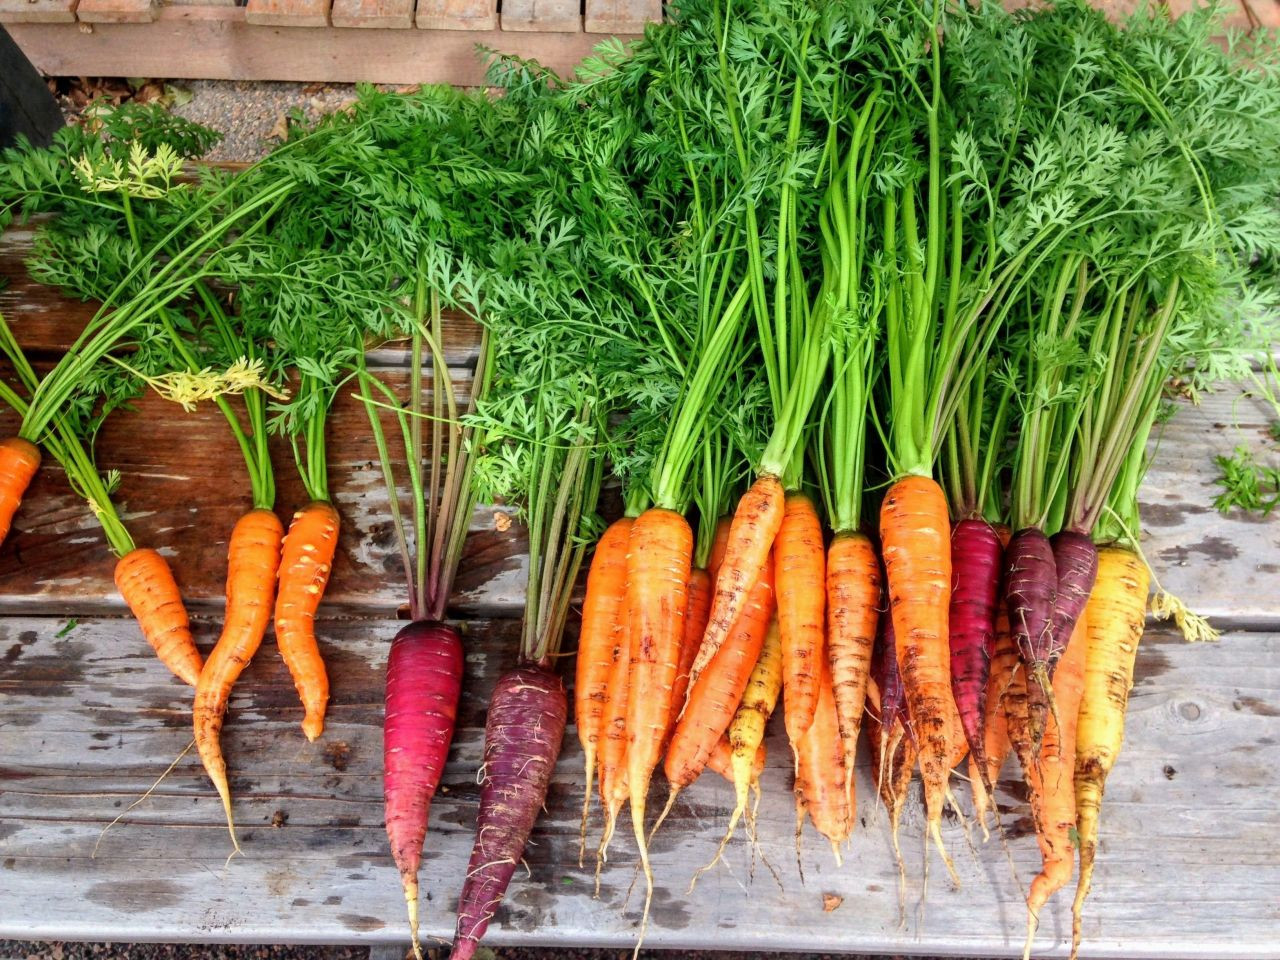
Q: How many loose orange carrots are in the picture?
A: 4